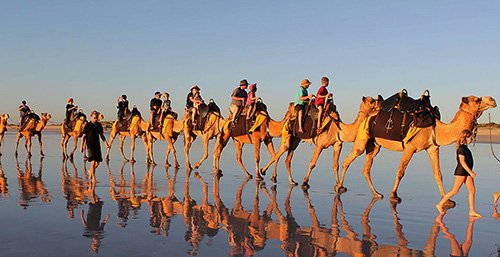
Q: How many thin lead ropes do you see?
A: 1